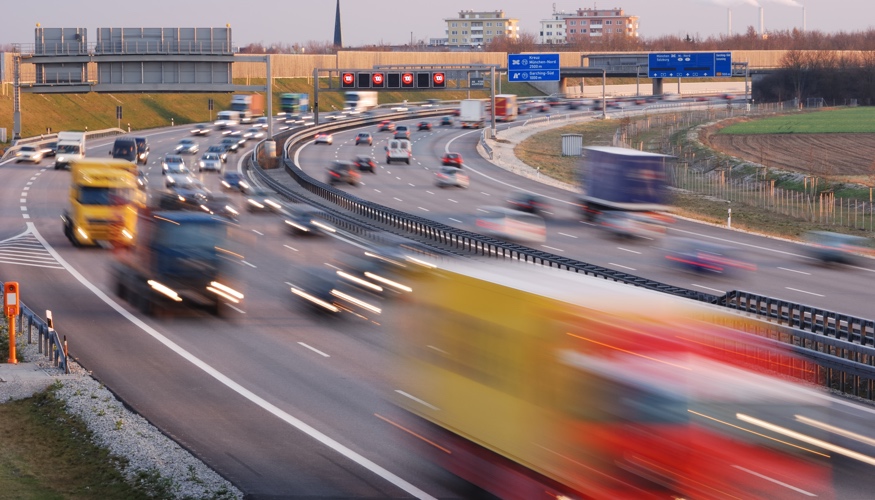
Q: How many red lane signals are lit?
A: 4